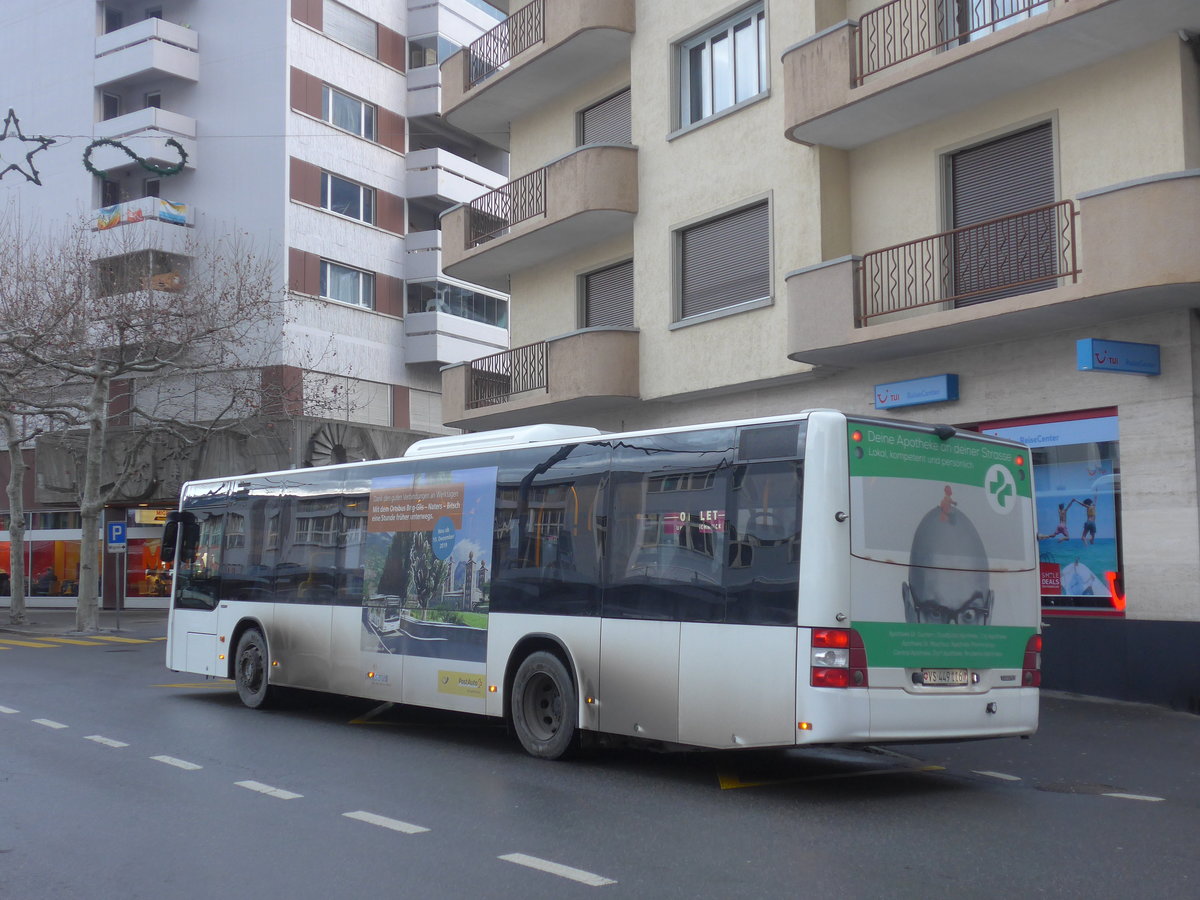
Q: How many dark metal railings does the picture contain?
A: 5